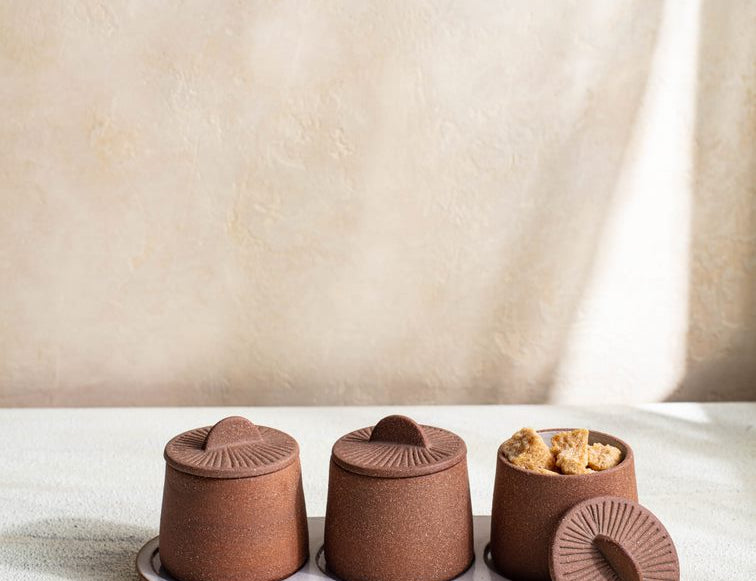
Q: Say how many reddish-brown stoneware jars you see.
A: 3